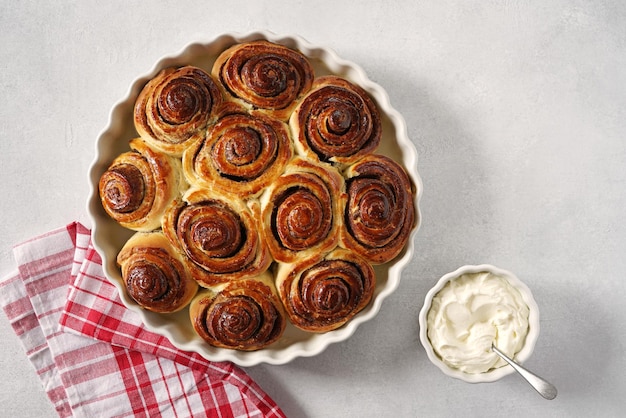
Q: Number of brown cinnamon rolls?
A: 11